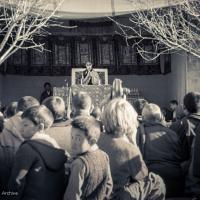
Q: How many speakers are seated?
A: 1